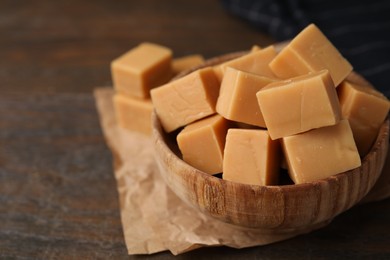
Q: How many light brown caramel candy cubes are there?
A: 13